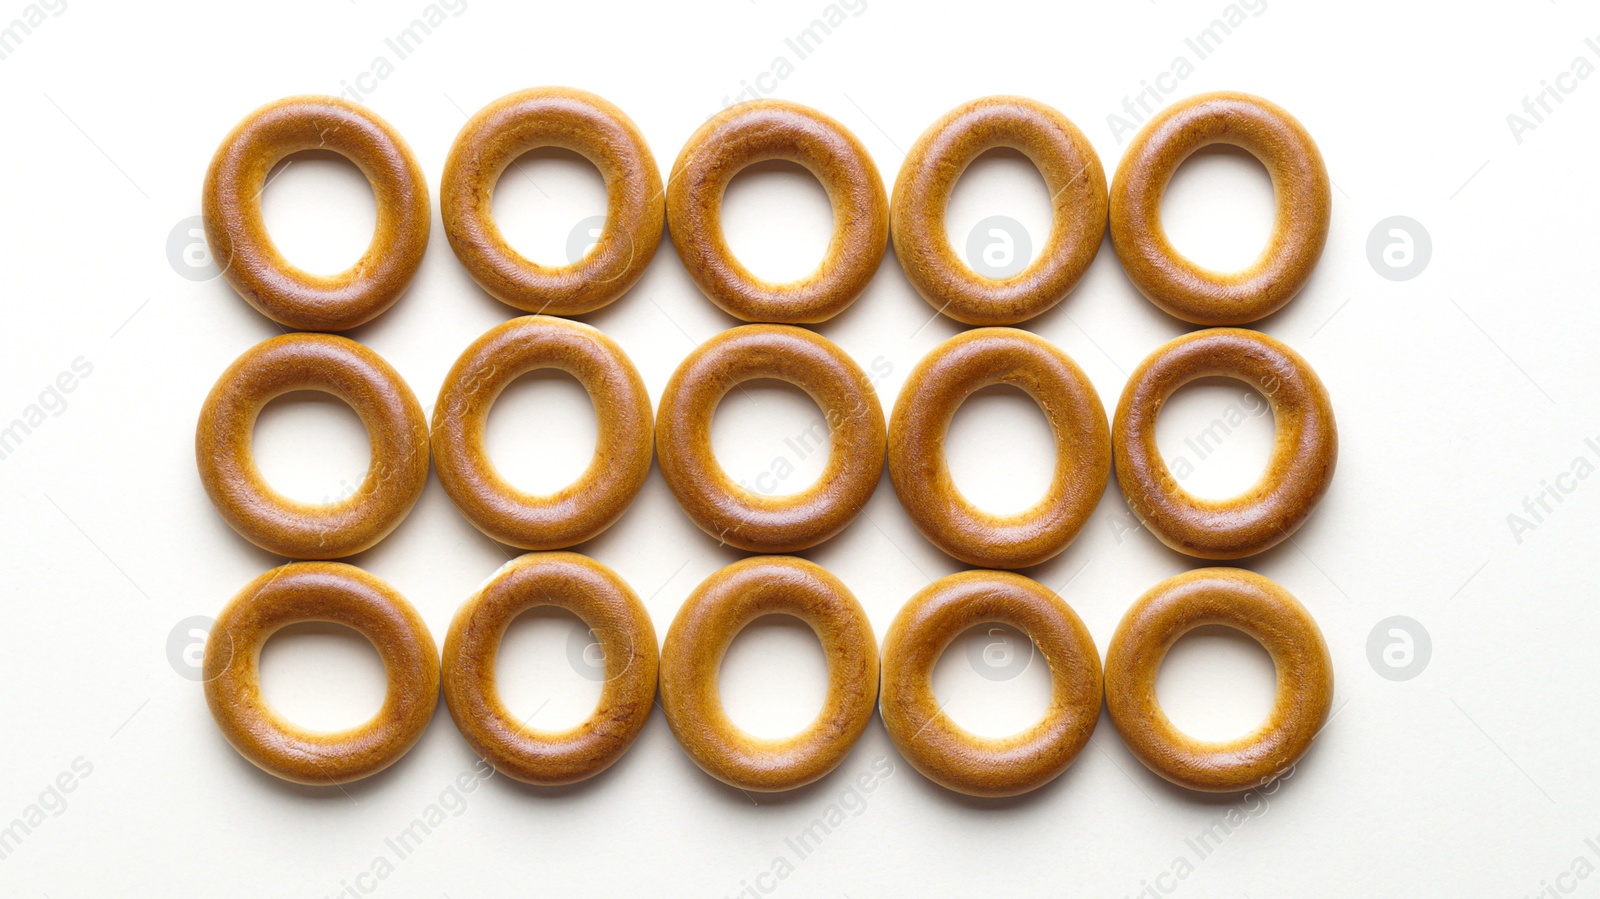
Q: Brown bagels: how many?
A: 15